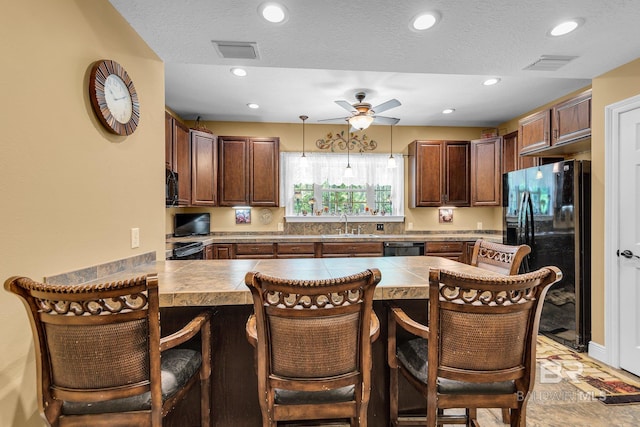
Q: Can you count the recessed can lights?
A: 7